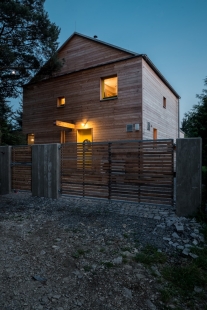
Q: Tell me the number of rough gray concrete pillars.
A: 3